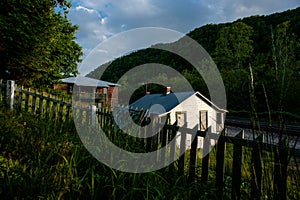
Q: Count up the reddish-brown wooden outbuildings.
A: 1